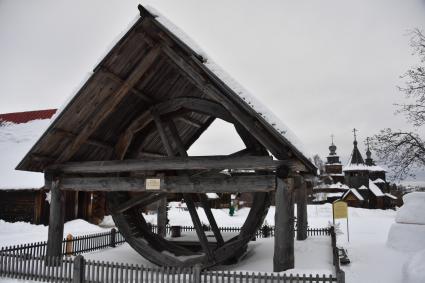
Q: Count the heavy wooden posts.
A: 4